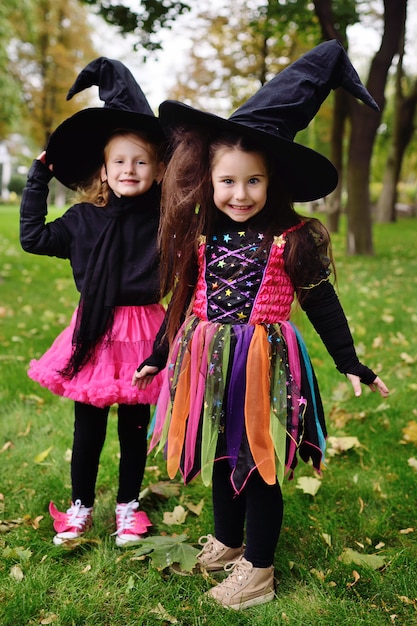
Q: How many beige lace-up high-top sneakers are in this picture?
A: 2